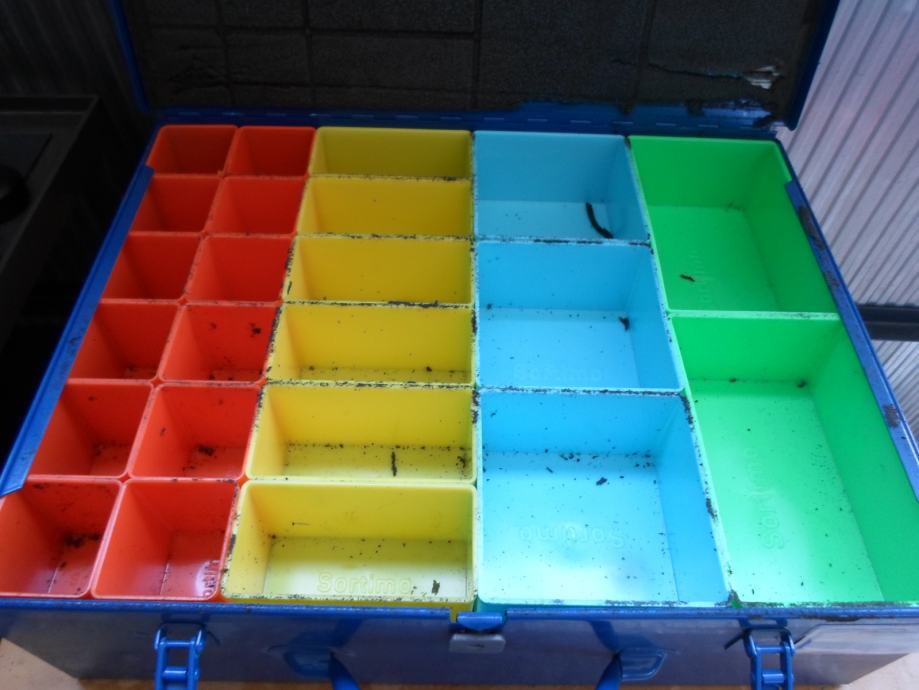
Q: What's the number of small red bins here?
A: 12